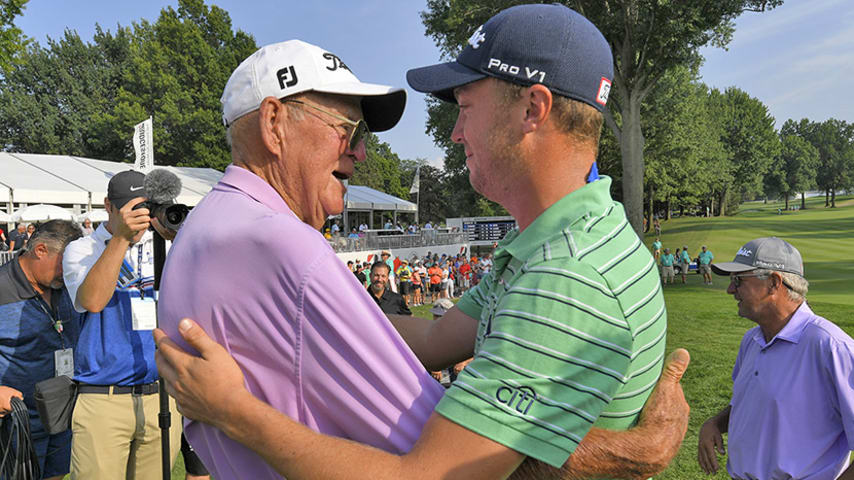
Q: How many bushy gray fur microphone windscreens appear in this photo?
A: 1